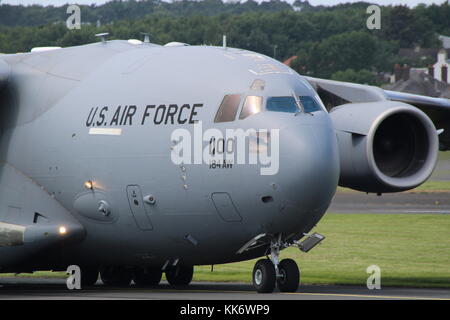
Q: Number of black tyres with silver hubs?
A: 2